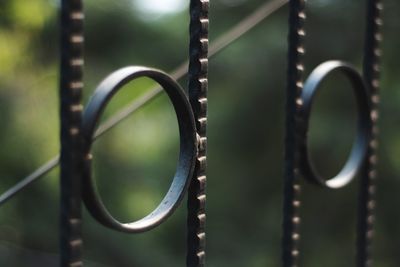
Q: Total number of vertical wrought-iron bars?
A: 4